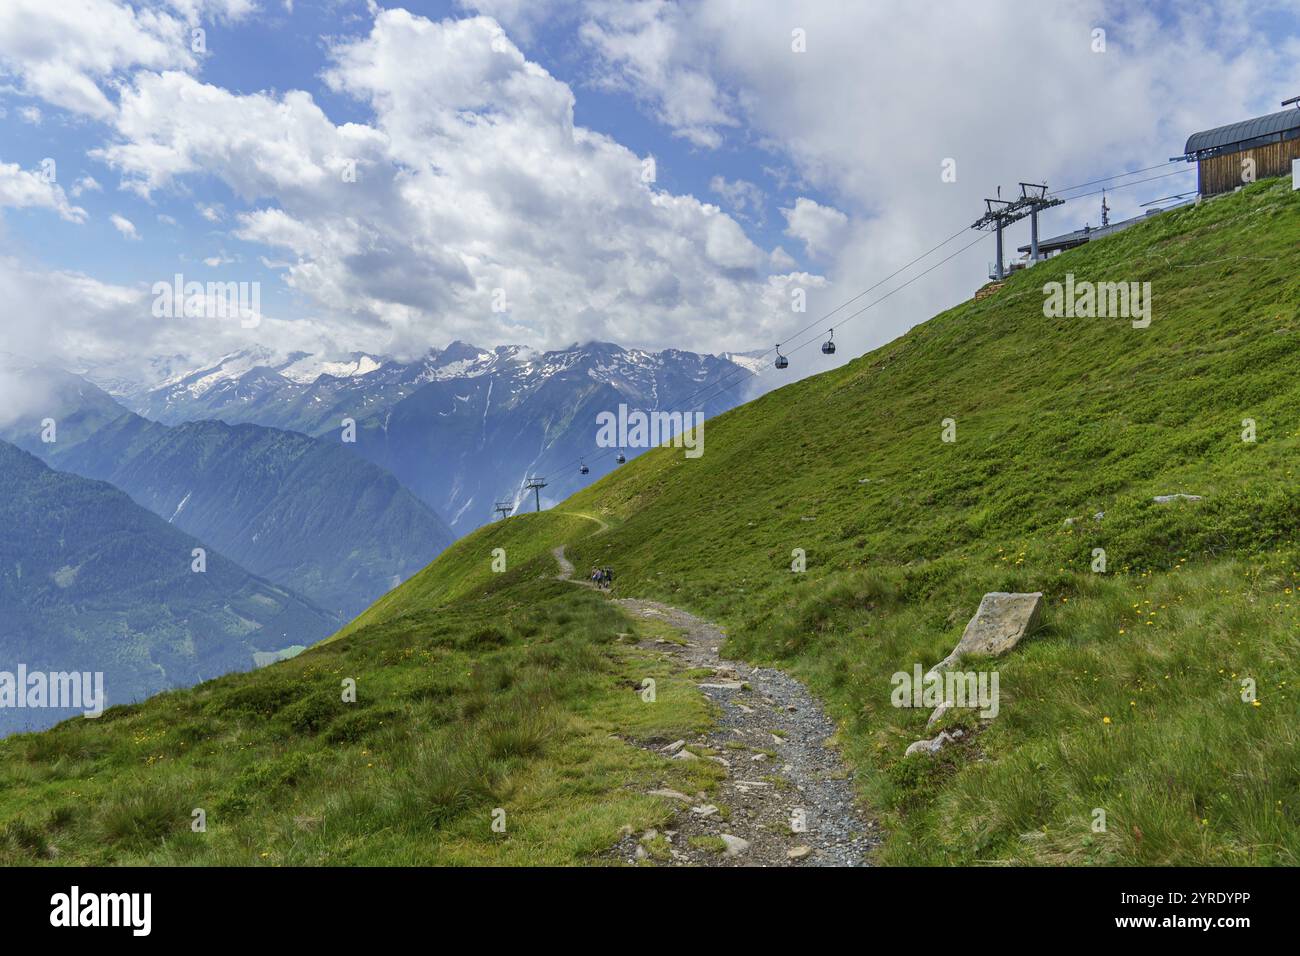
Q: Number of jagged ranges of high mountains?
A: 1